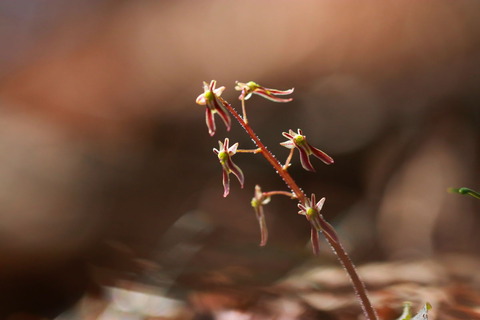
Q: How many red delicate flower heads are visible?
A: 6